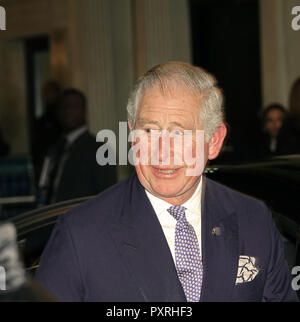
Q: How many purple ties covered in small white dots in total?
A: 1